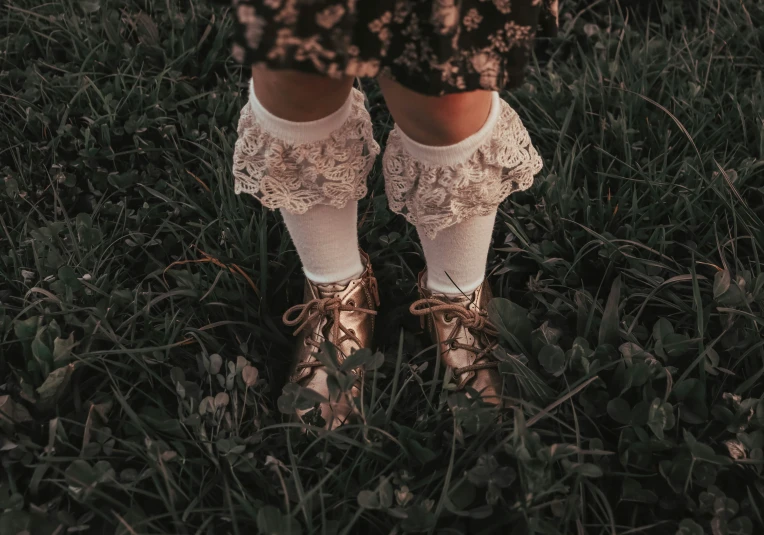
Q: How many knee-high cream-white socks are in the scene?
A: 2